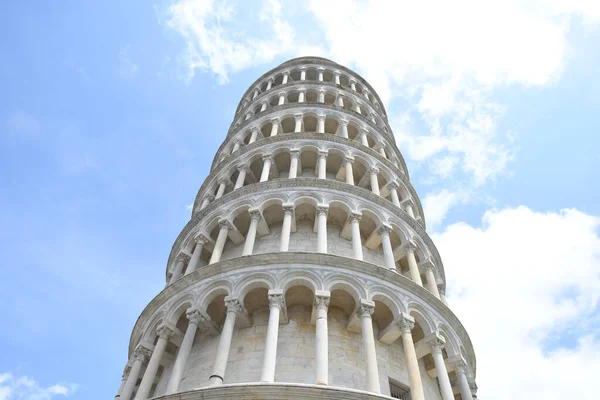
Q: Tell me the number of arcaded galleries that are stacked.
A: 6